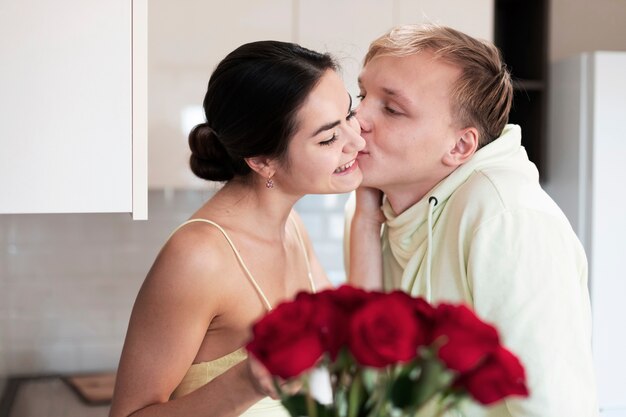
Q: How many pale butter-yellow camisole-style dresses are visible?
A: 1